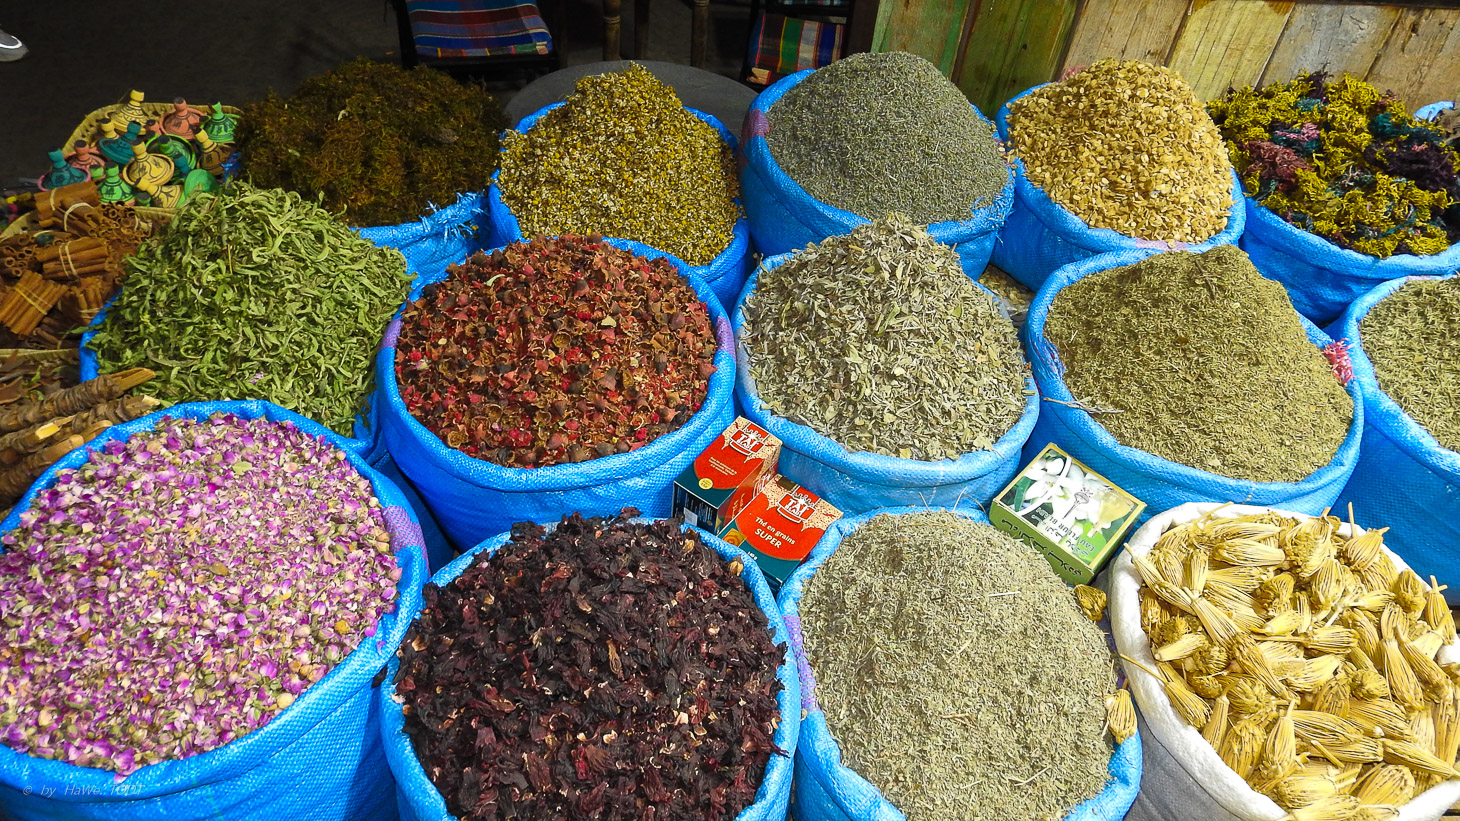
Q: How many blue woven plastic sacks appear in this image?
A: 13